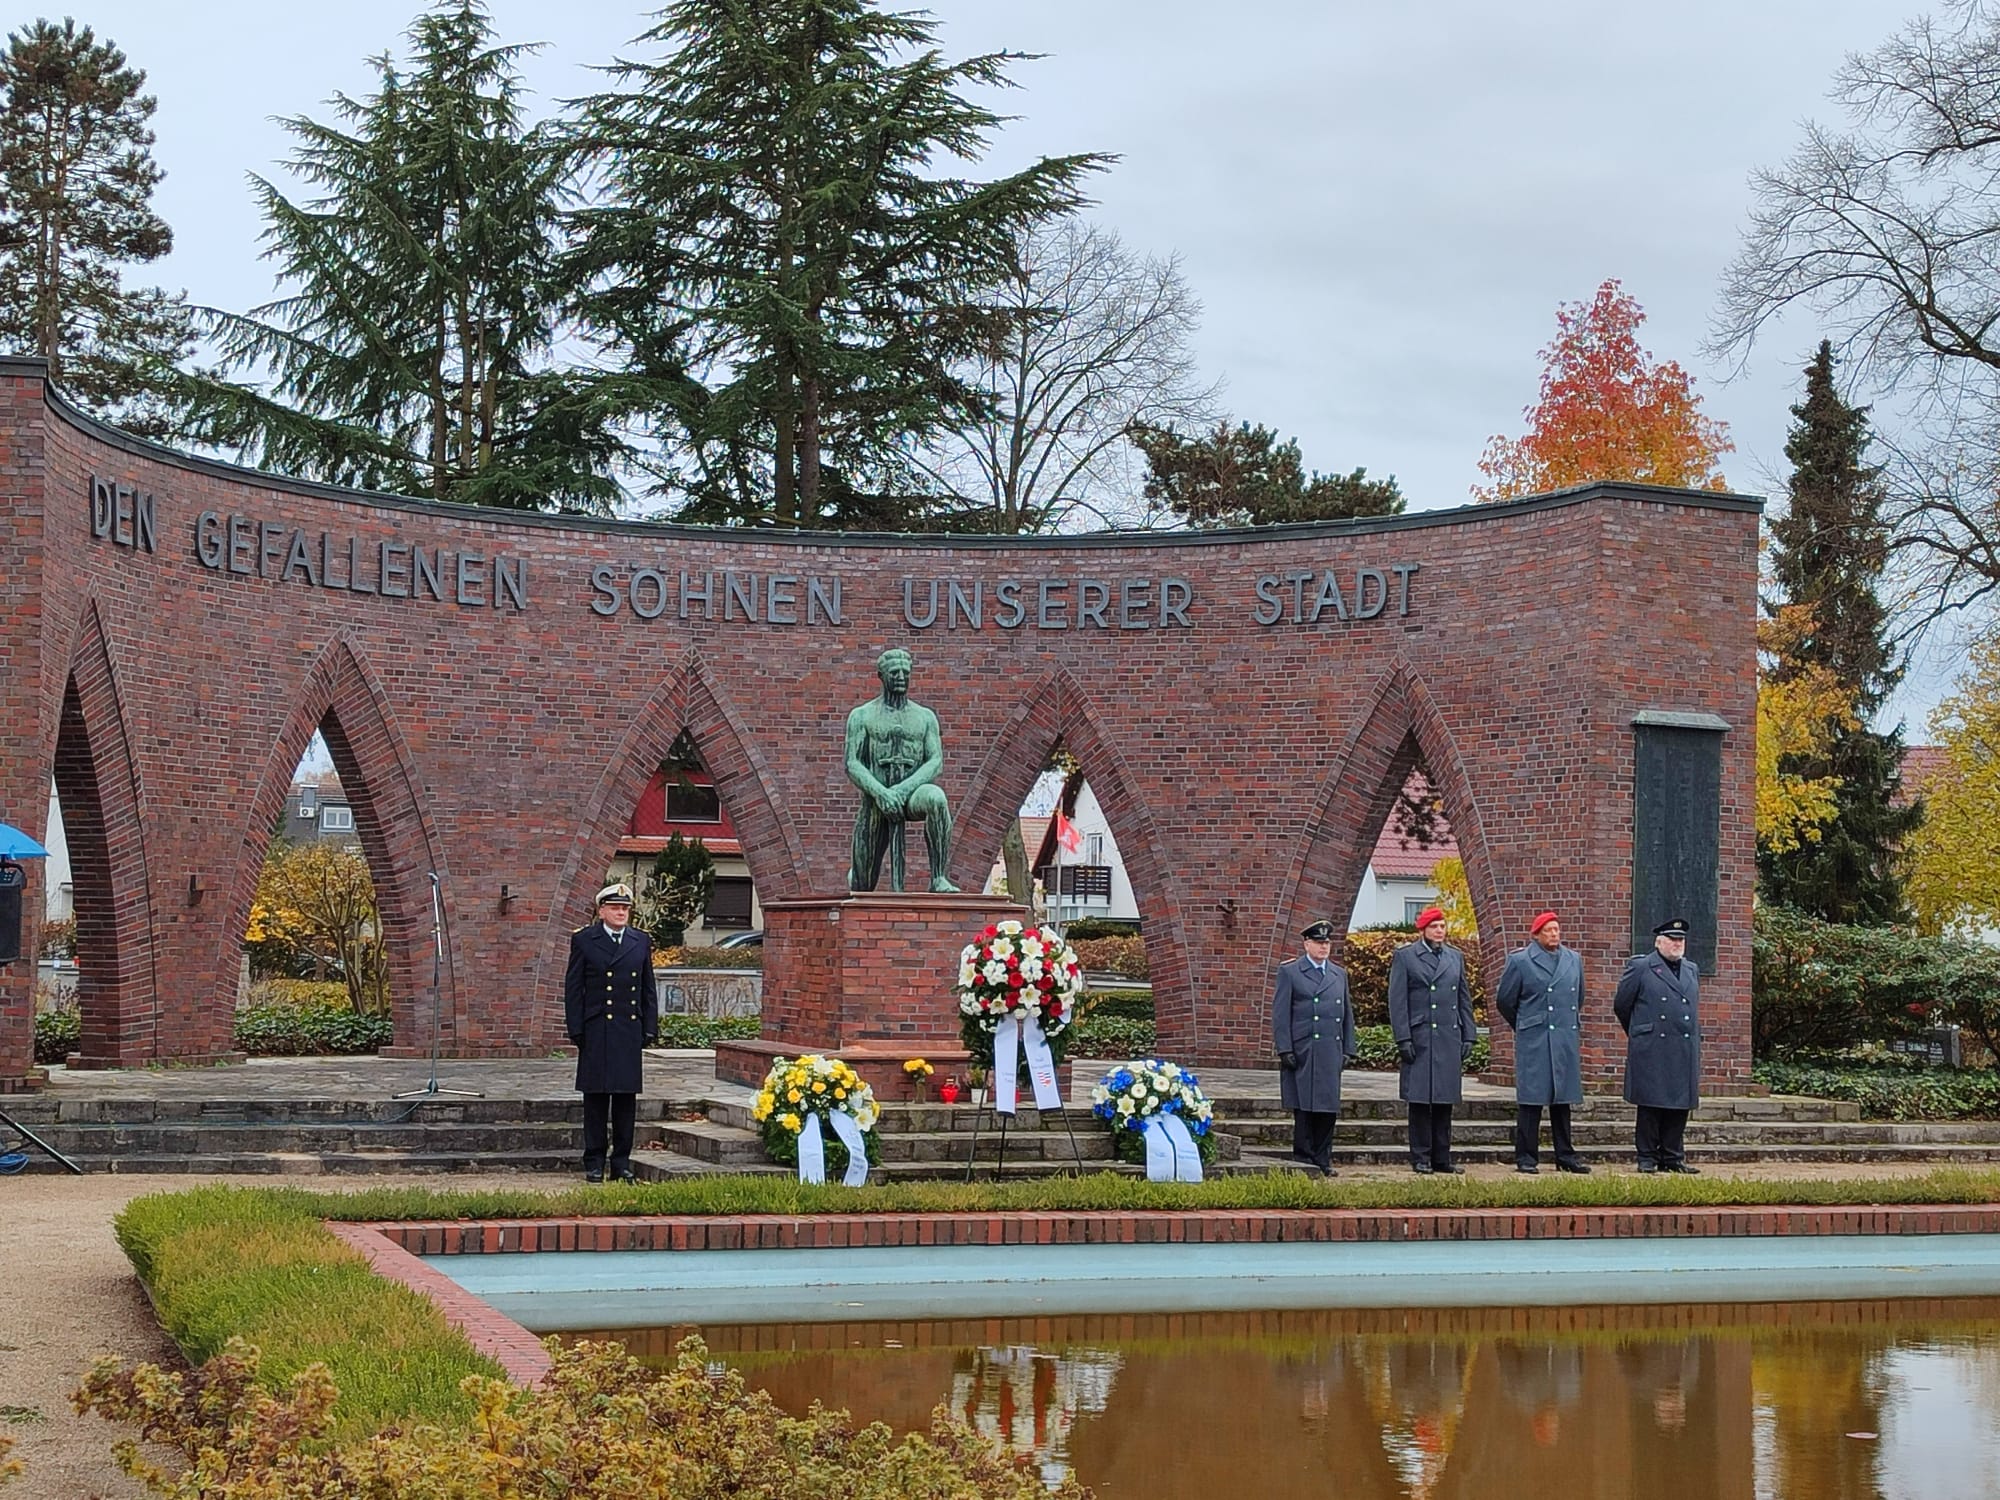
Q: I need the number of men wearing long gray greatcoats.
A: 4